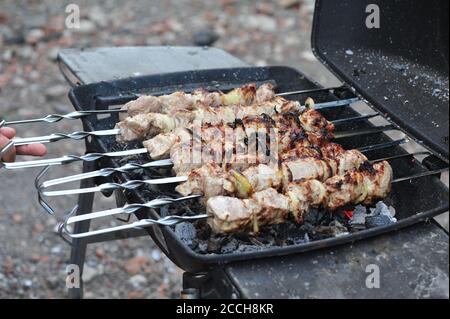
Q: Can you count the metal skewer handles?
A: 7